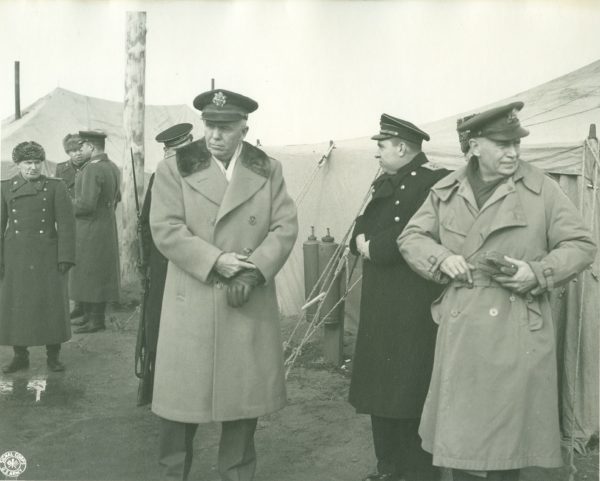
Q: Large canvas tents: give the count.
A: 2